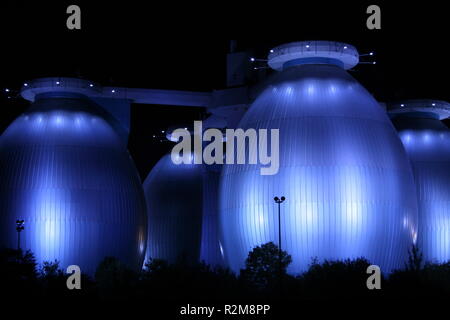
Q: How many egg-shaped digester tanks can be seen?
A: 4